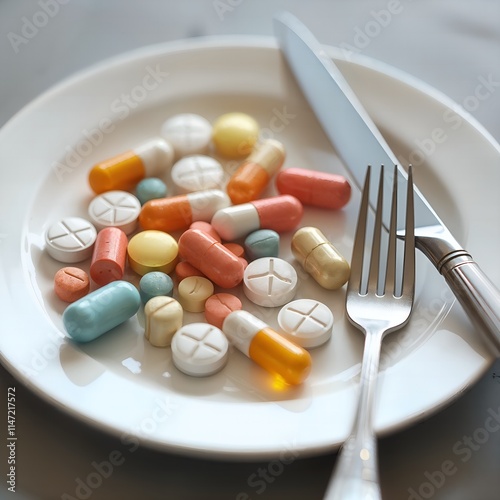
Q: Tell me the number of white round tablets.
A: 7